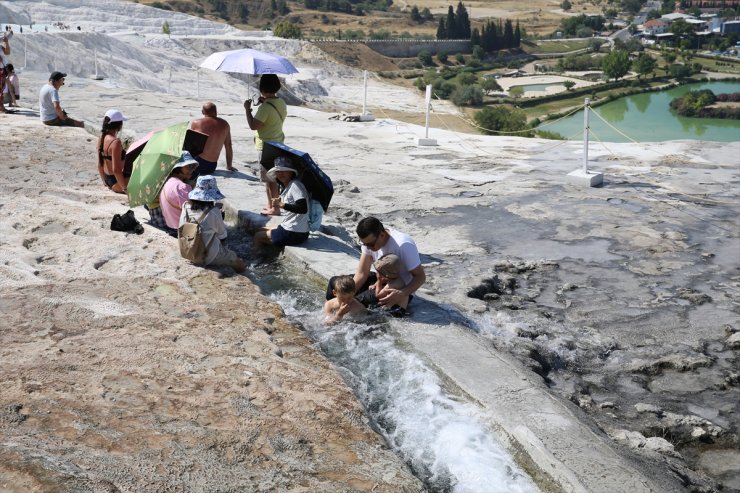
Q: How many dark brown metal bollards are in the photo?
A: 0